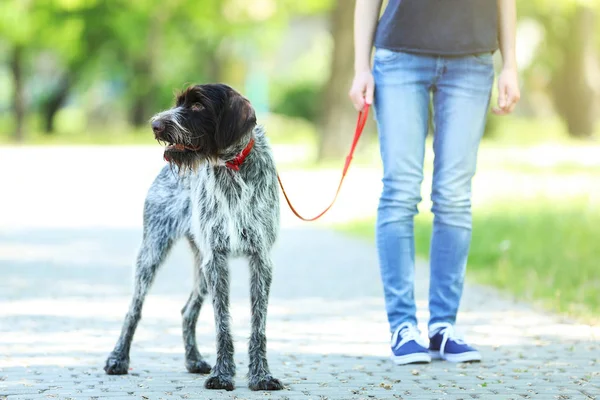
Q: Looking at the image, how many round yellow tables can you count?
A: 0